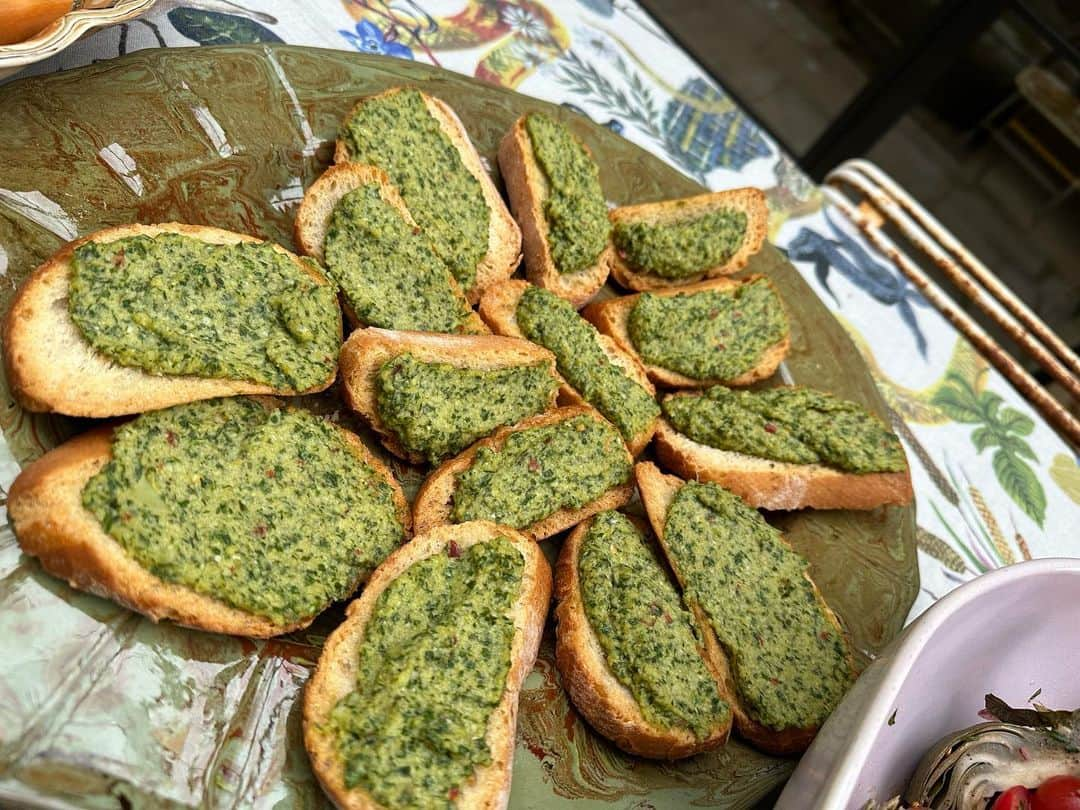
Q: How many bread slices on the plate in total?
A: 14